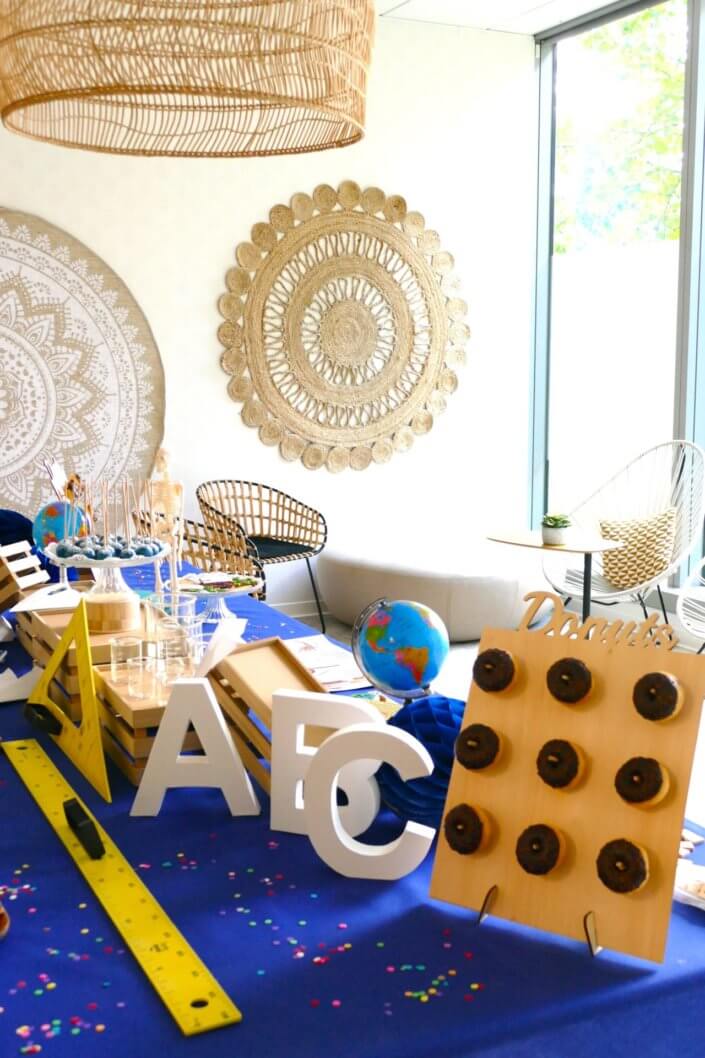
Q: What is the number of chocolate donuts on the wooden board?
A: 9